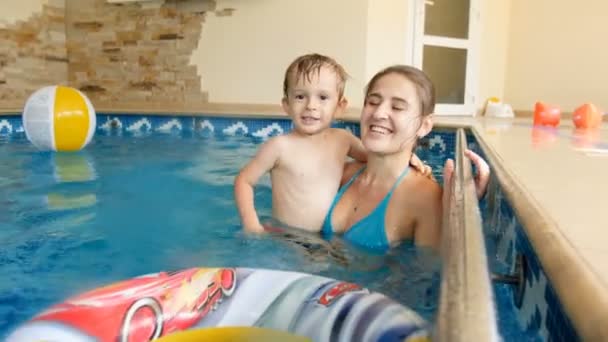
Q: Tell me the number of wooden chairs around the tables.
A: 0